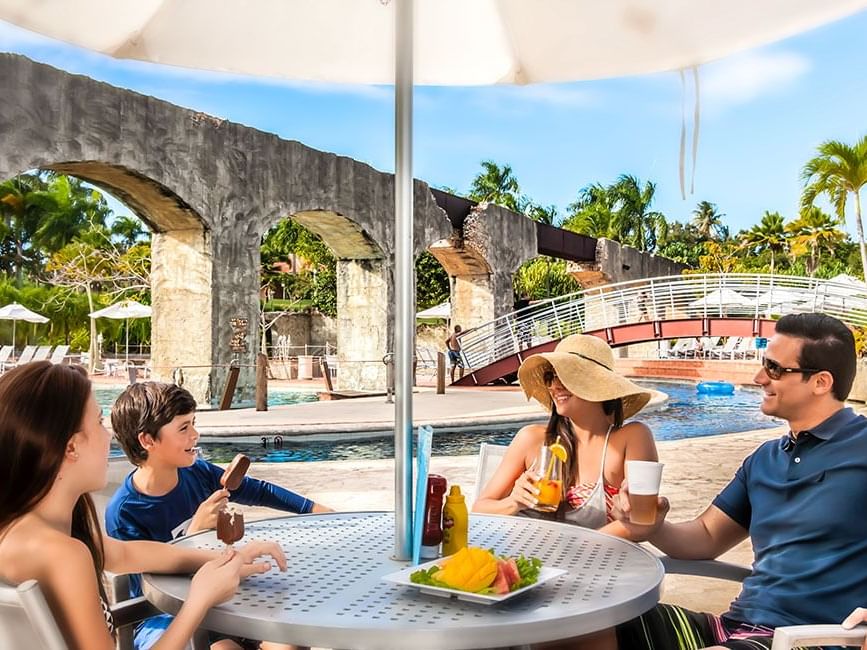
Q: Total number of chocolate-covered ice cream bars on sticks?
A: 2